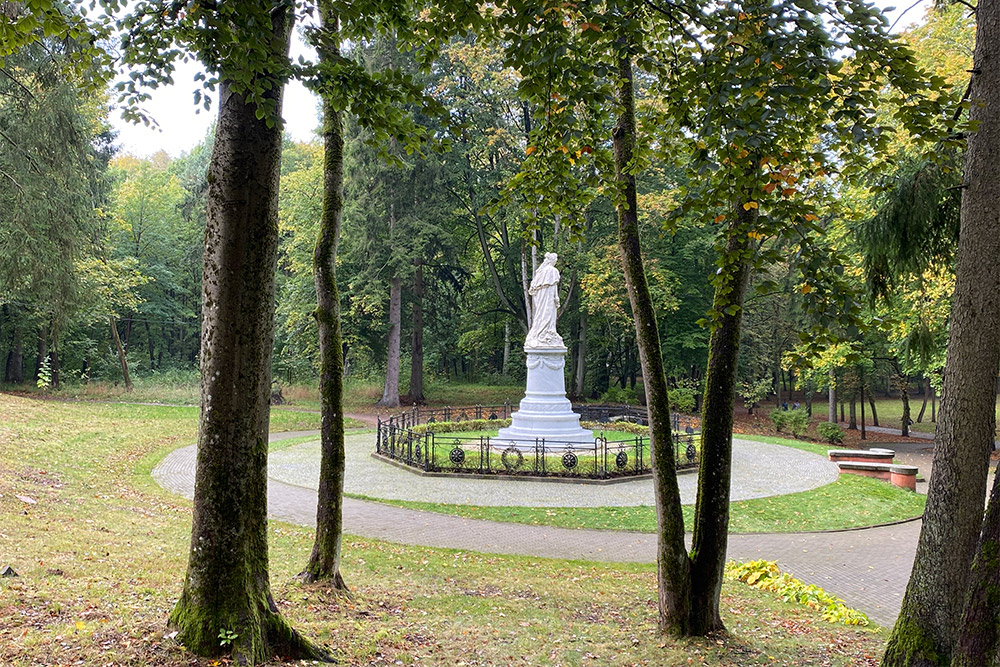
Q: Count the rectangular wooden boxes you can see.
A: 0